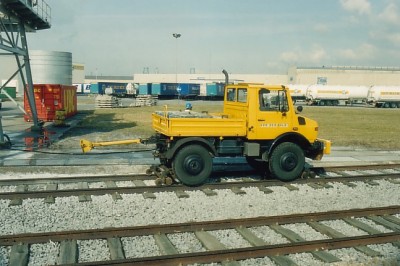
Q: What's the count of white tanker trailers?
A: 3